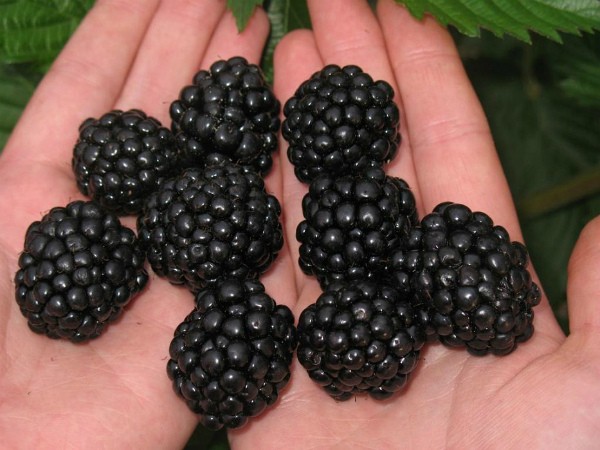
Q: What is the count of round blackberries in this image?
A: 9